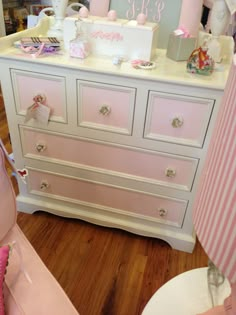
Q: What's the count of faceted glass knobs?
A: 7